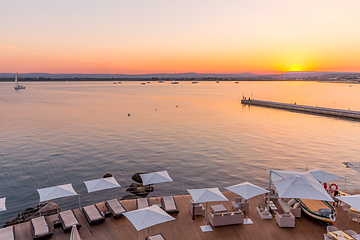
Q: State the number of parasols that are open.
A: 10